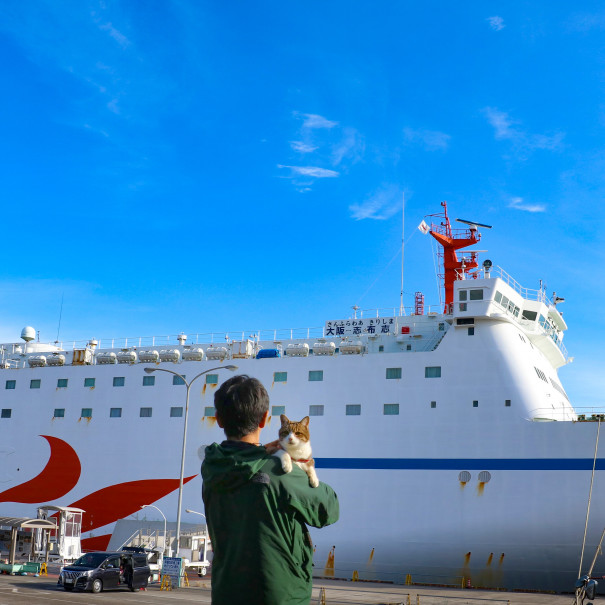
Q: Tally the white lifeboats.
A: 11